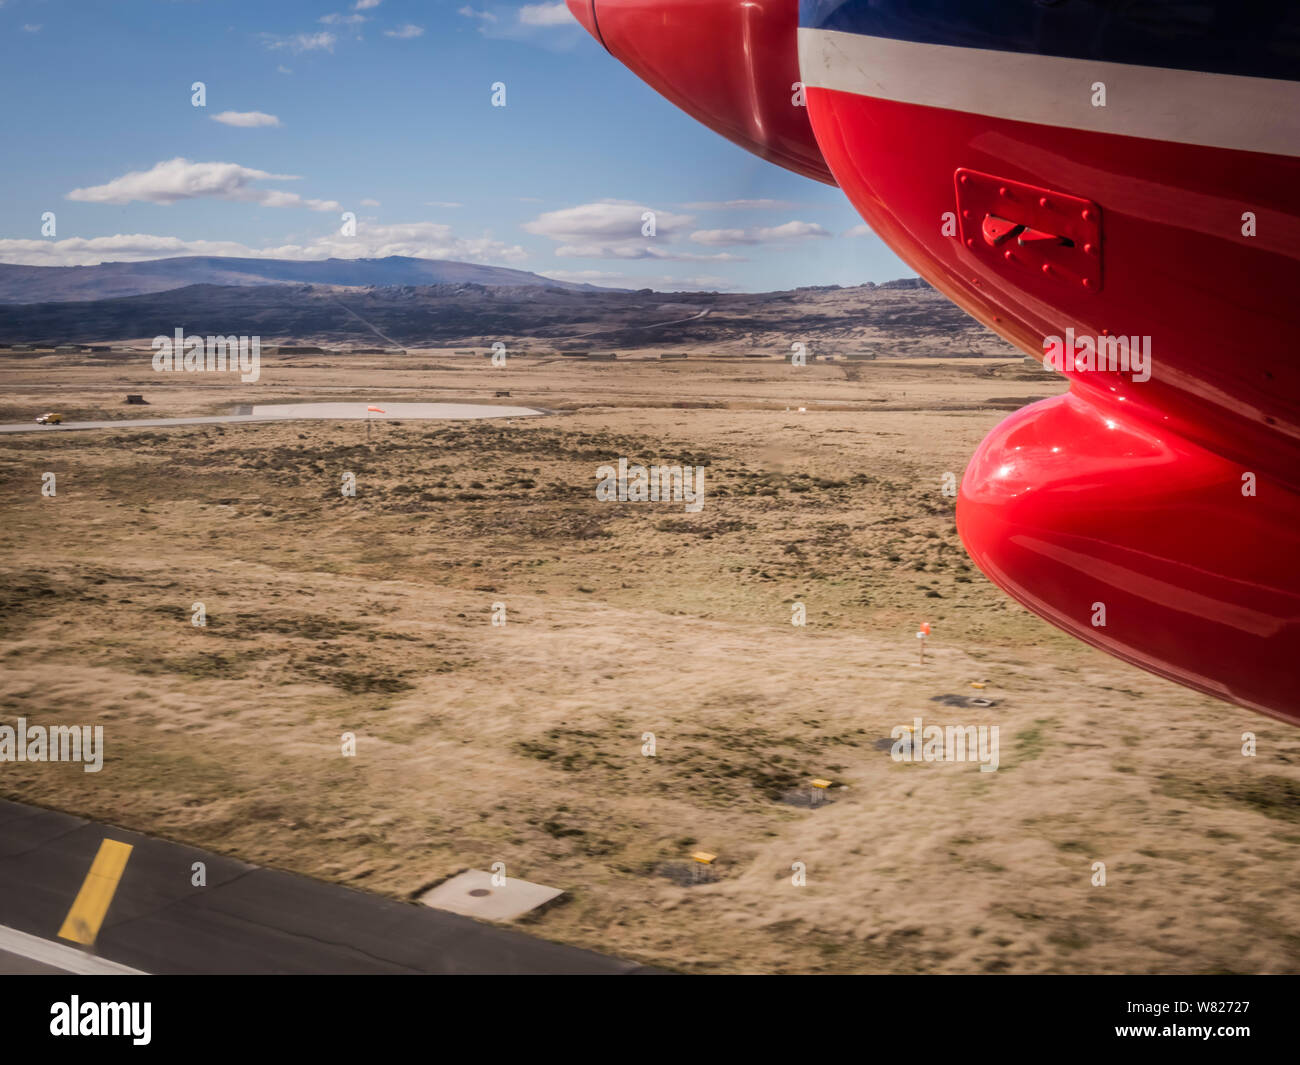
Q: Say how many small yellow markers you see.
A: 4